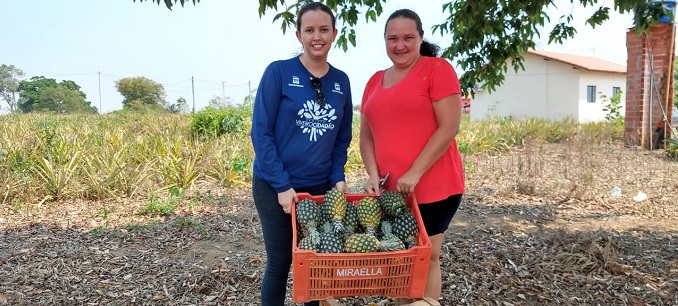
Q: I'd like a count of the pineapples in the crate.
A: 11